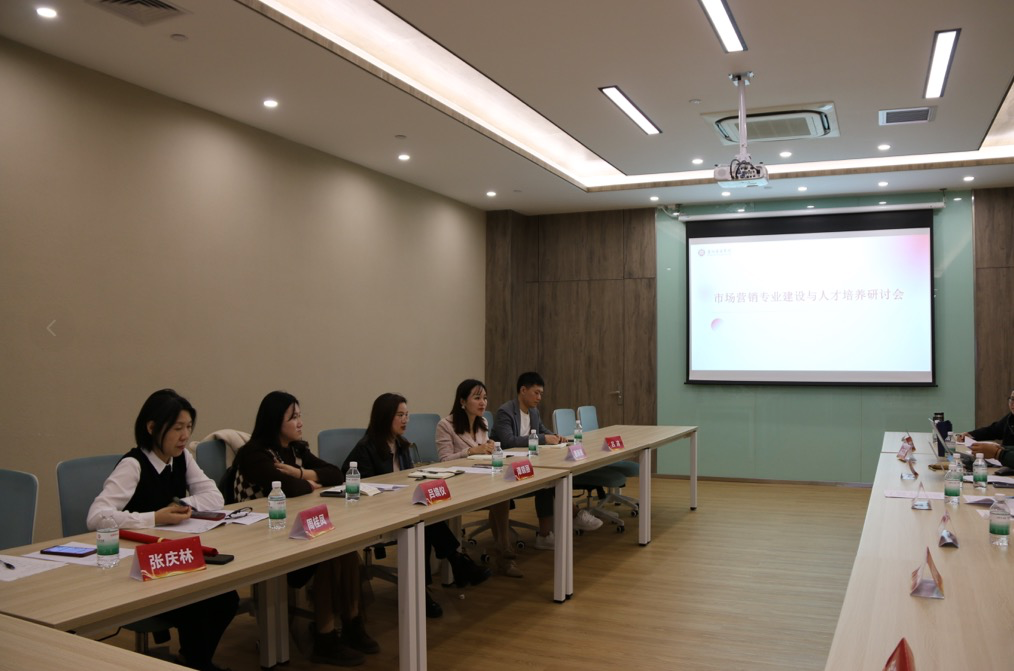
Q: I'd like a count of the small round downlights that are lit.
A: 12